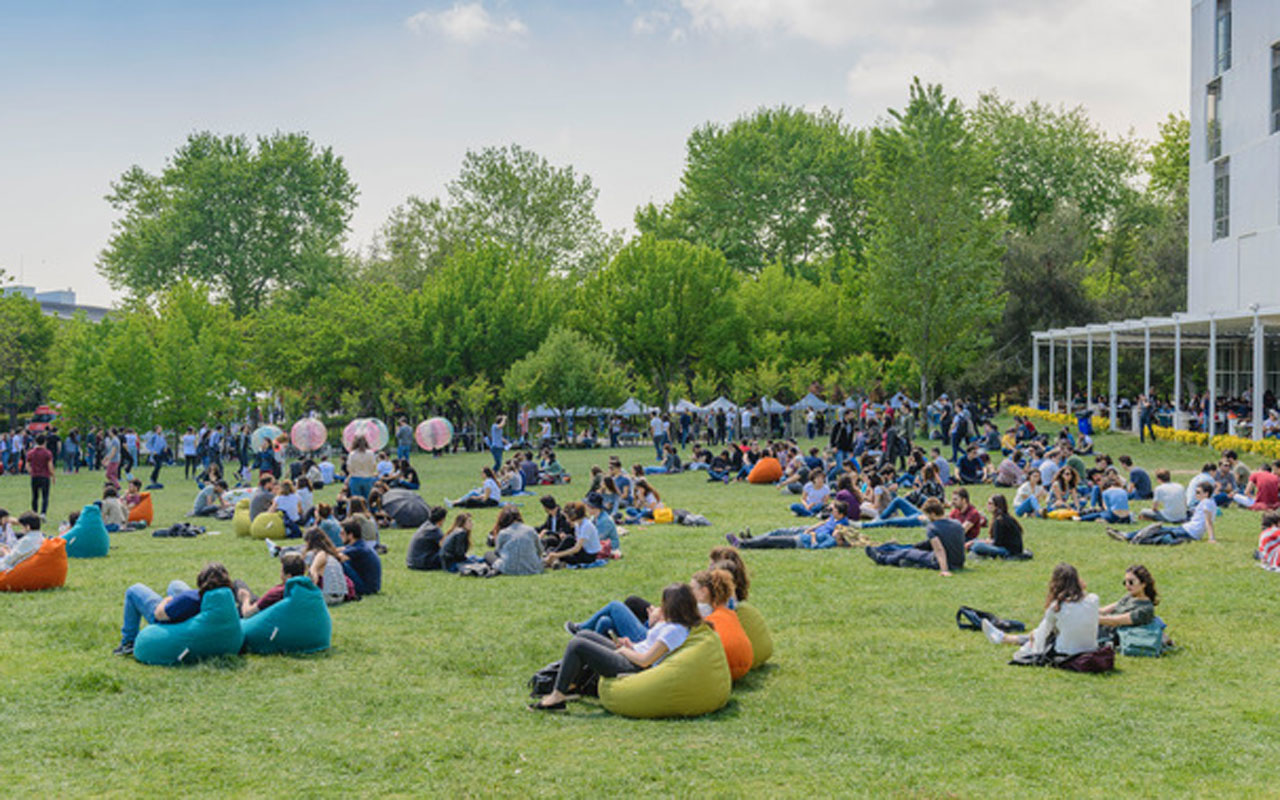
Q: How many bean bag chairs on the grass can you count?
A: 11